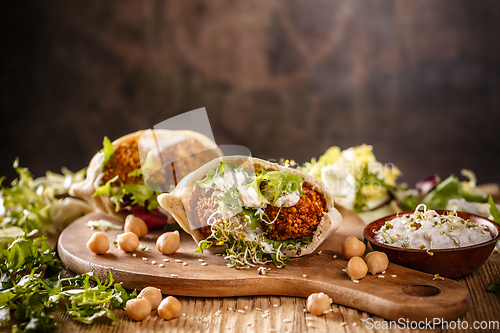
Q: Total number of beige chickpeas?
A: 11